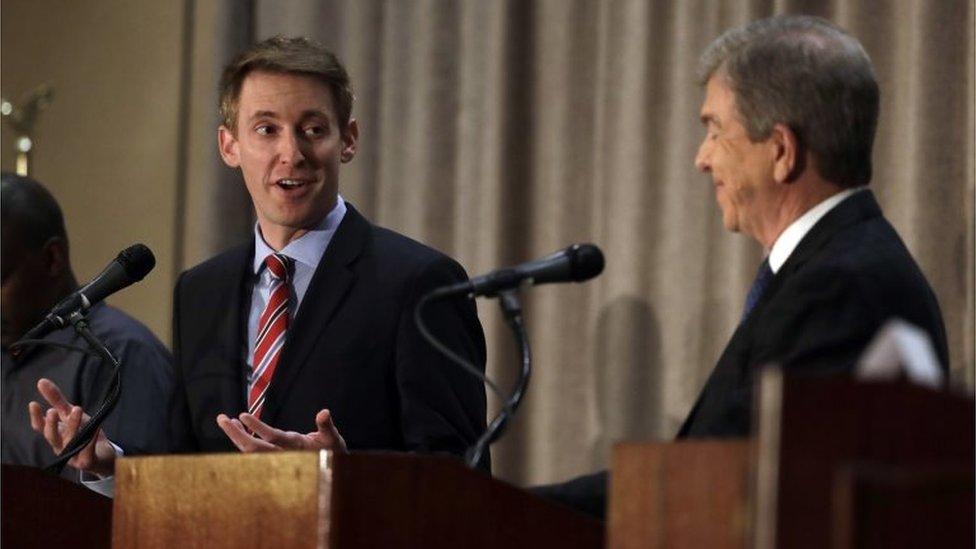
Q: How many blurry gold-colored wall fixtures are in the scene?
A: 1